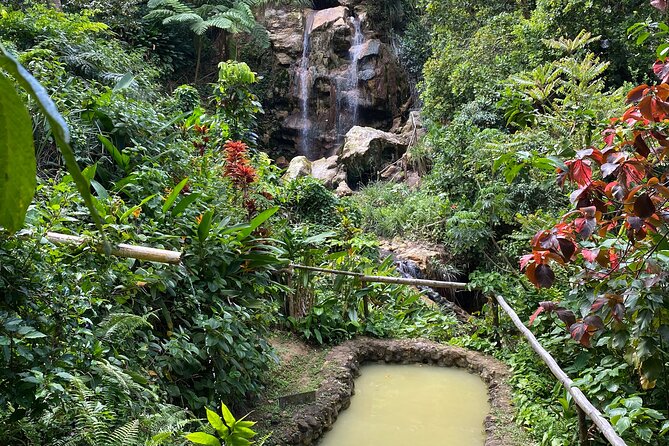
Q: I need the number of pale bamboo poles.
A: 3